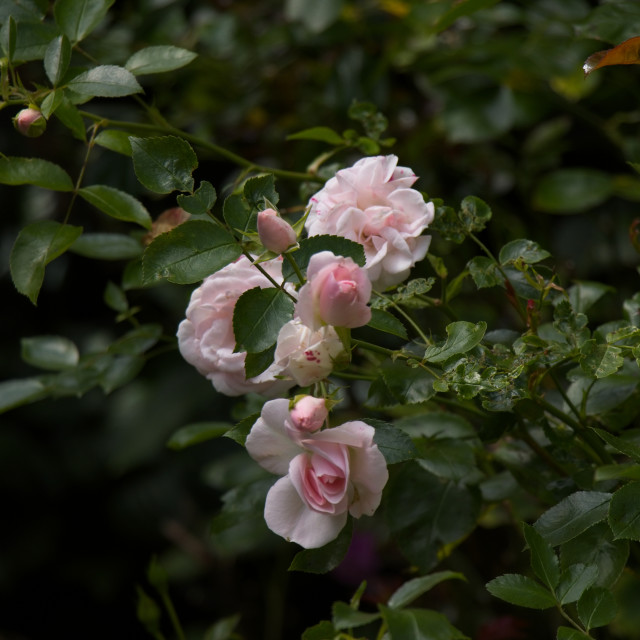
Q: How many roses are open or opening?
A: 5